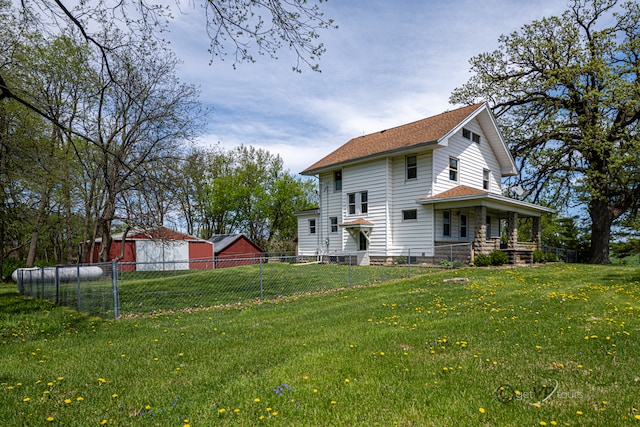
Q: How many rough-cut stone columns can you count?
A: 3